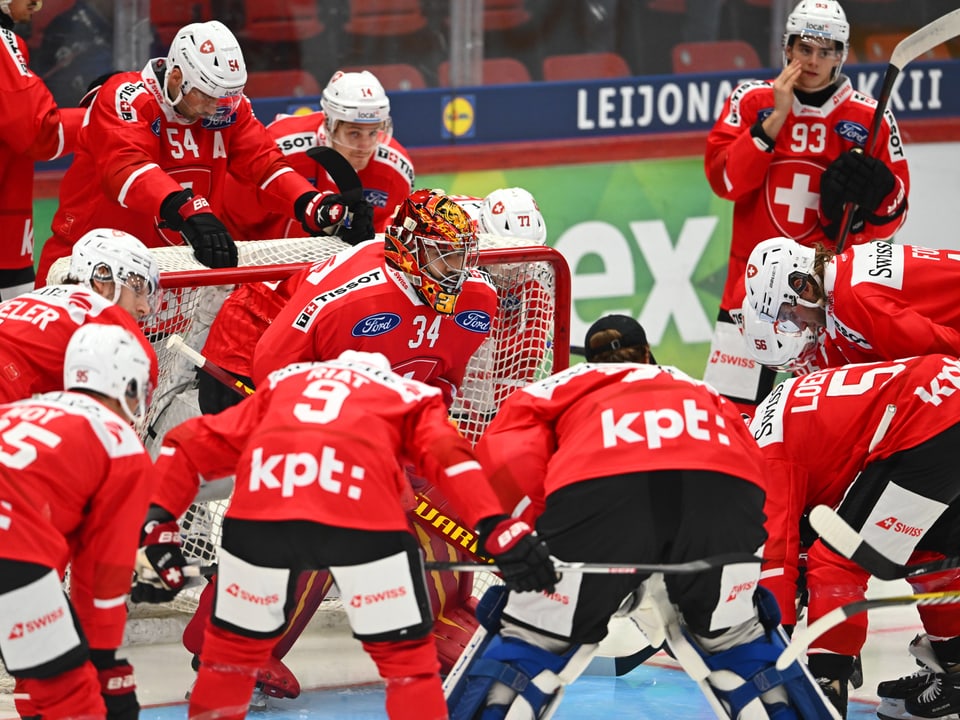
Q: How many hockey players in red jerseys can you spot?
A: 13